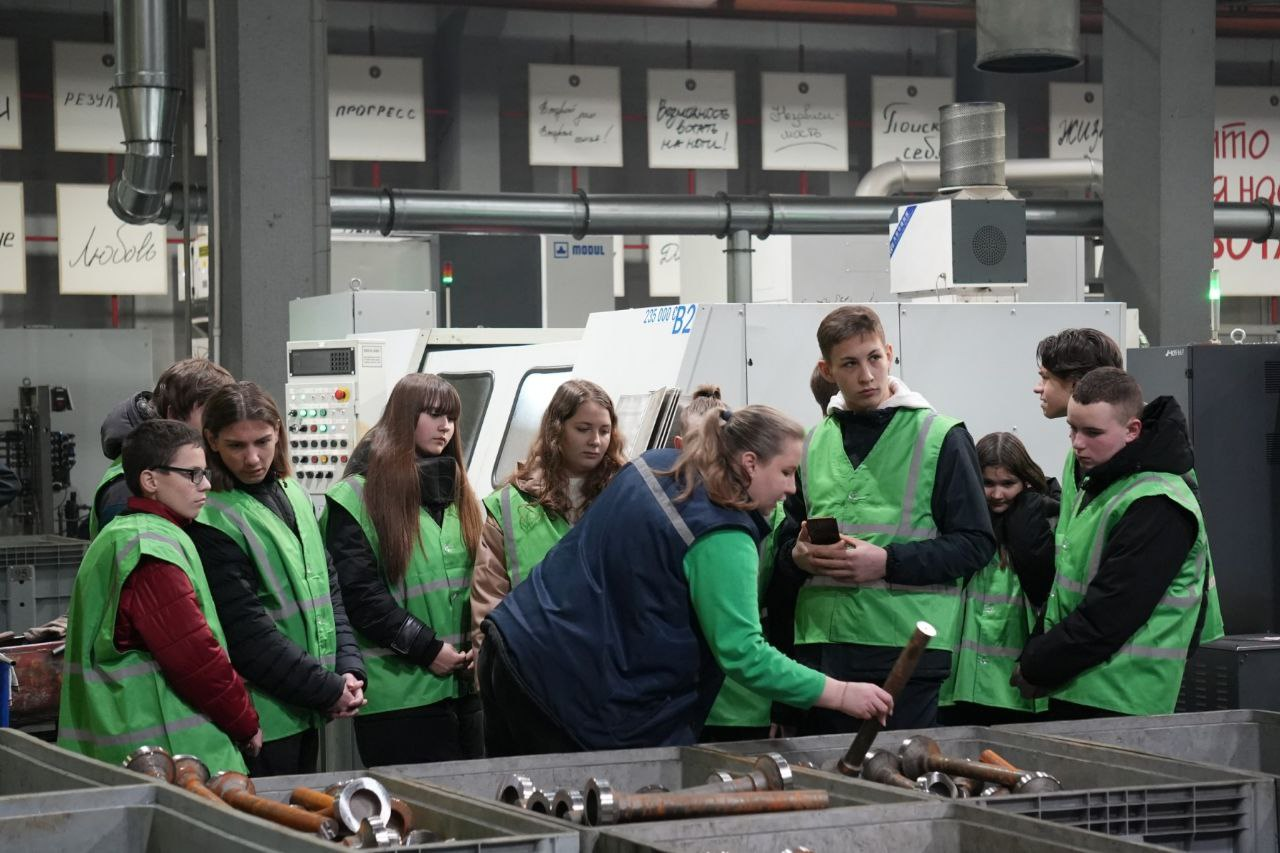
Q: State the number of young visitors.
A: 11